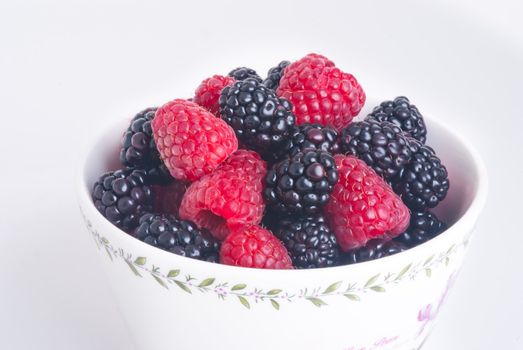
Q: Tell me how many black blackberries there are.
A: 14